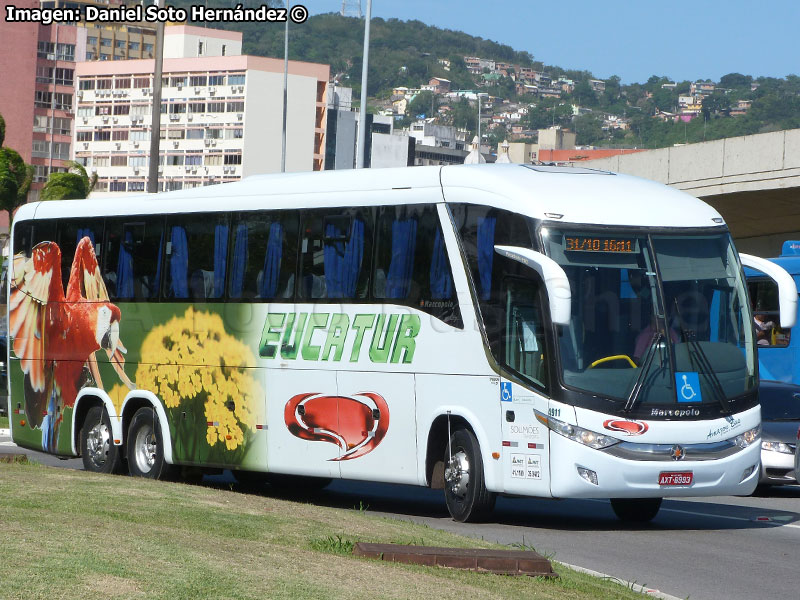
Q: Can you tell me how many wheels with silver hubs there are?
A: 3